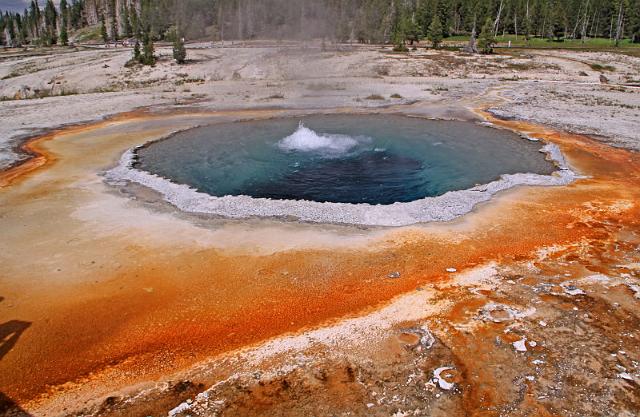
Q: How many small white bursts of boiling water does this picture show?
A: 1